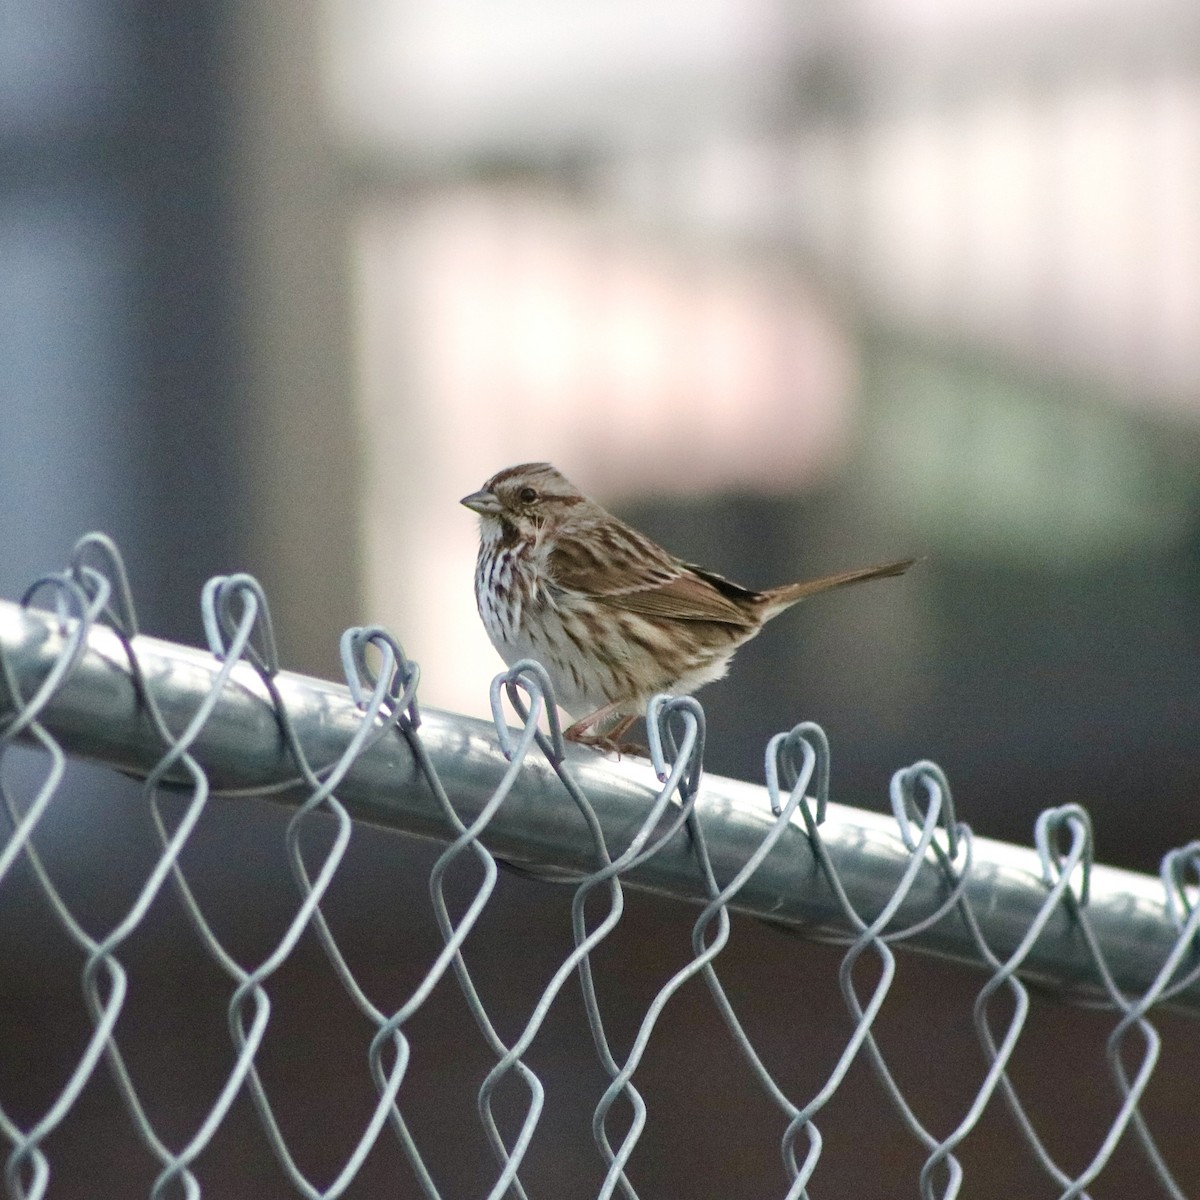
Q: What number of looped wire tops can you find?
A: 9